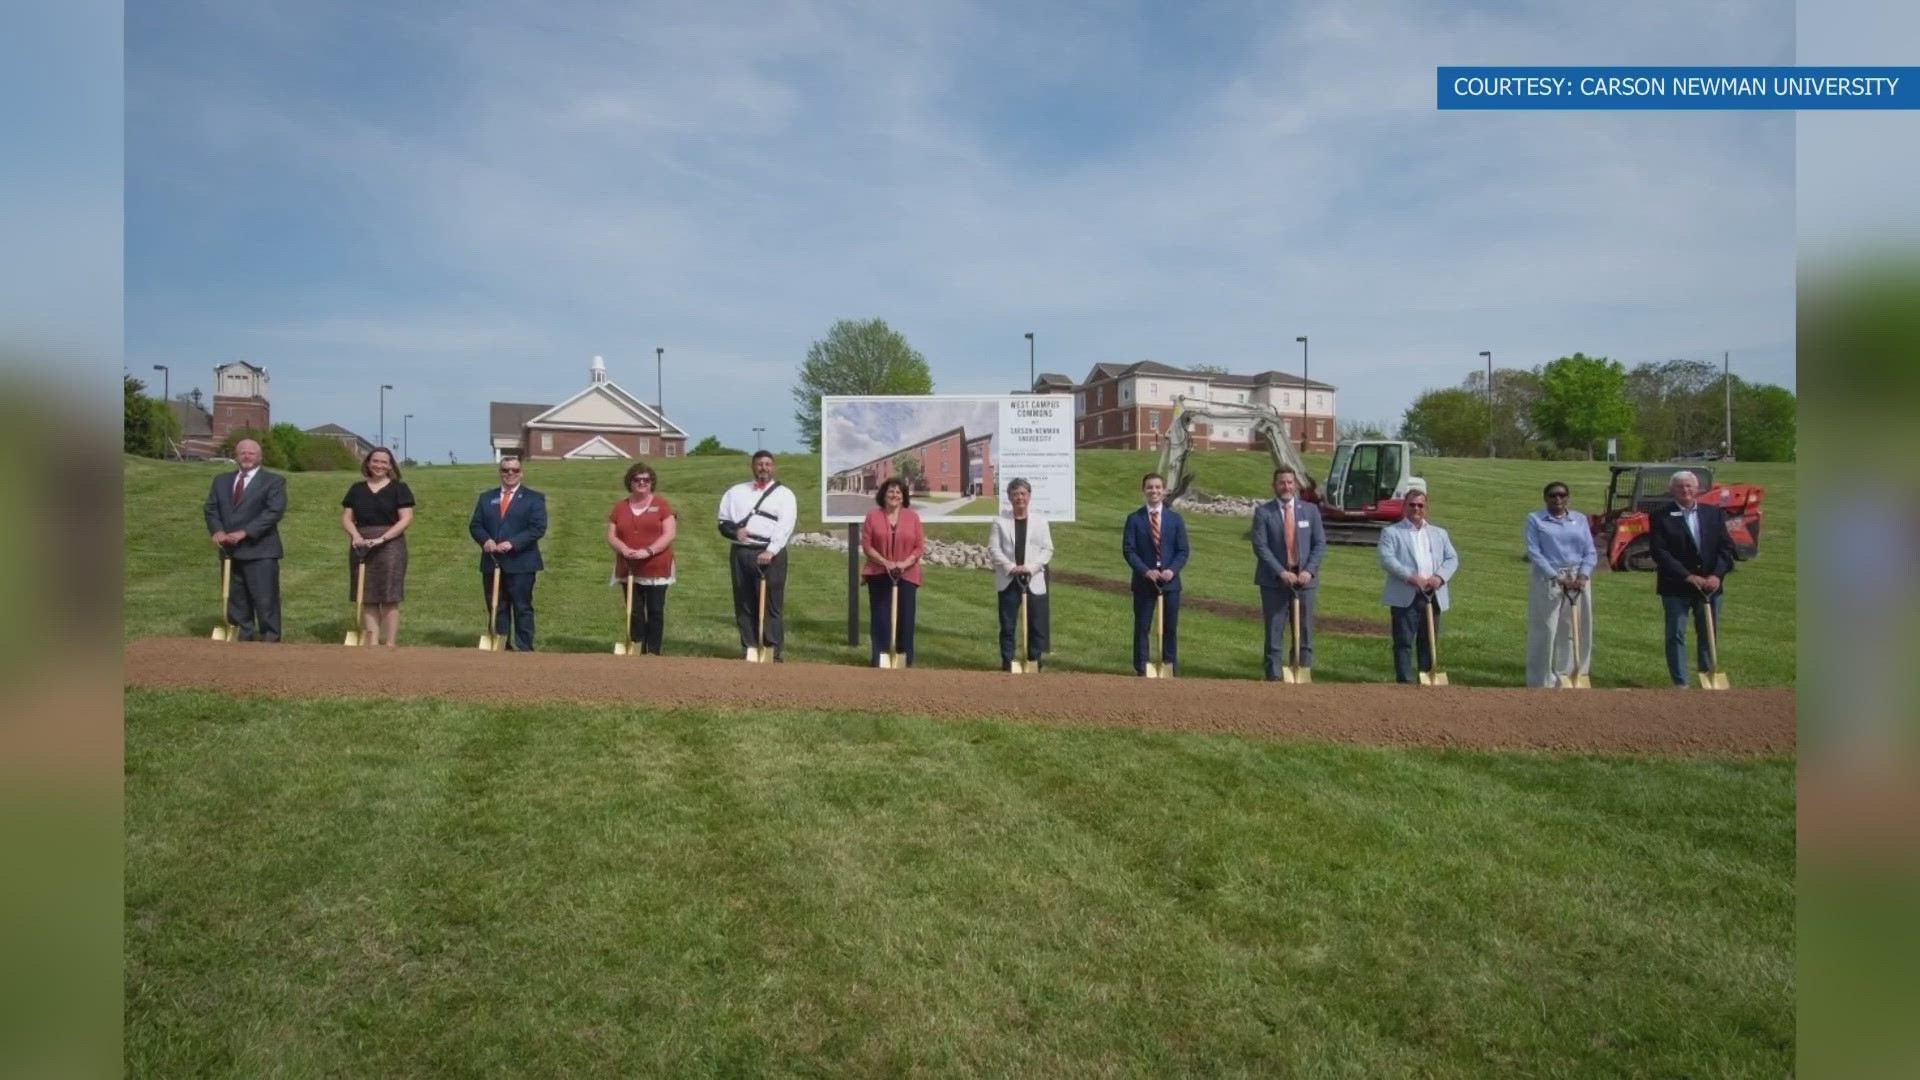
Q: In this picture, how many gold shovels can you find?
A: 12